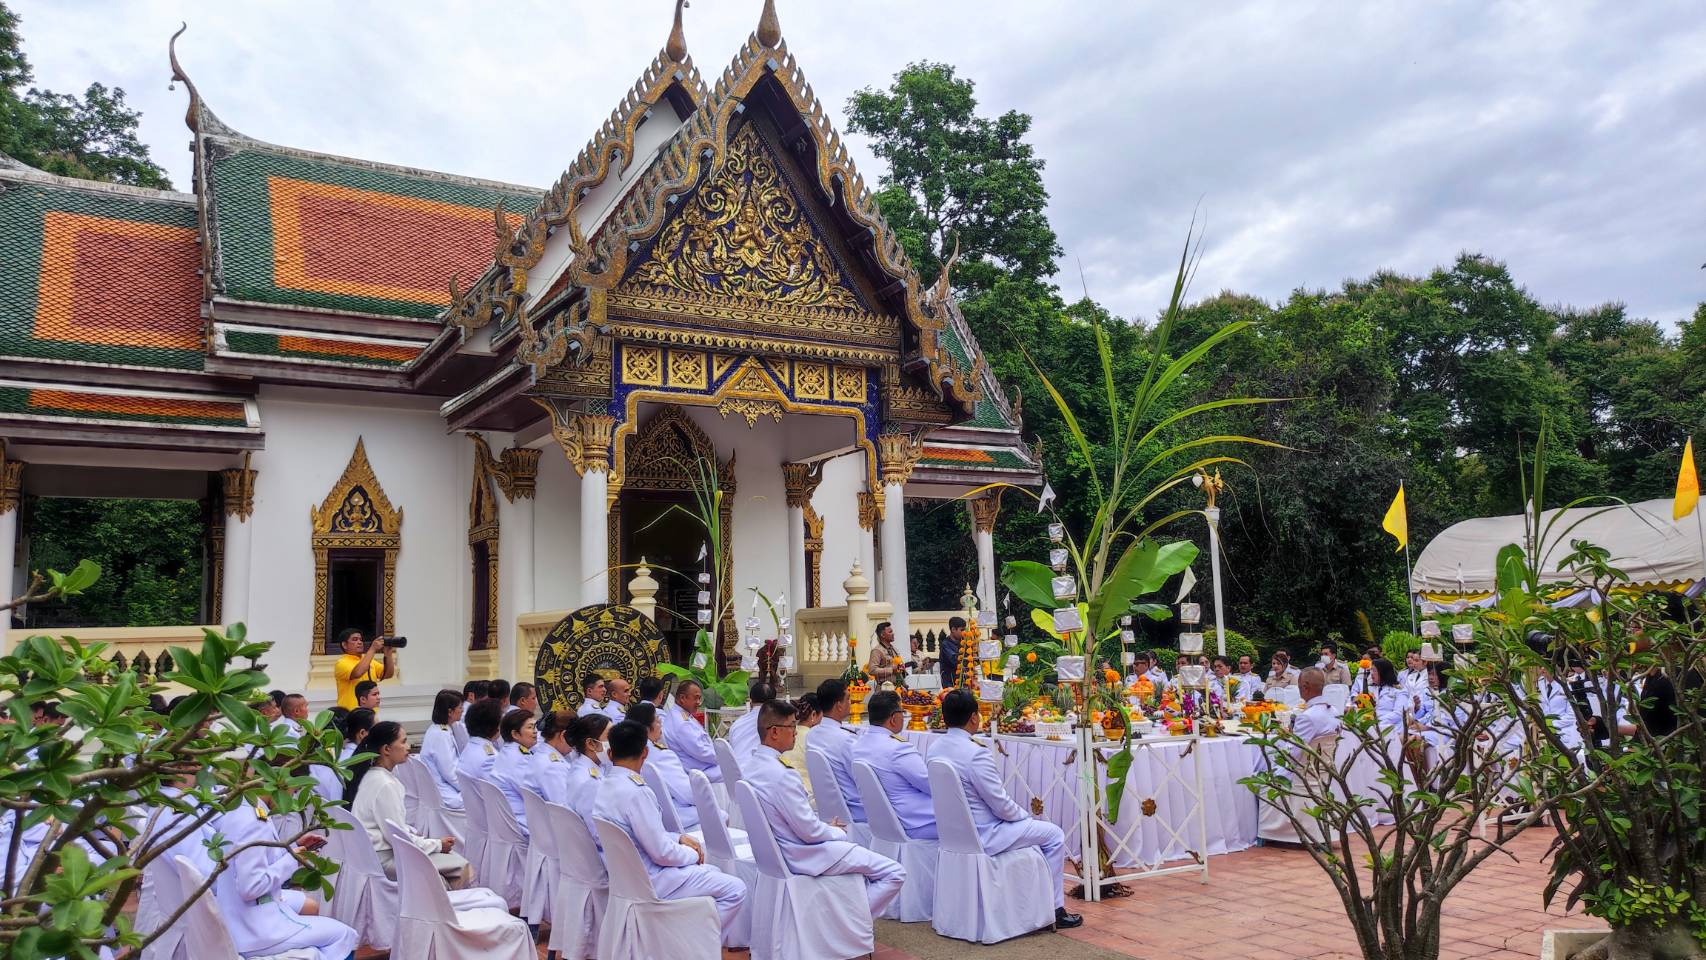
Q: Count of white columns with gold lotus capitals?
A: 8